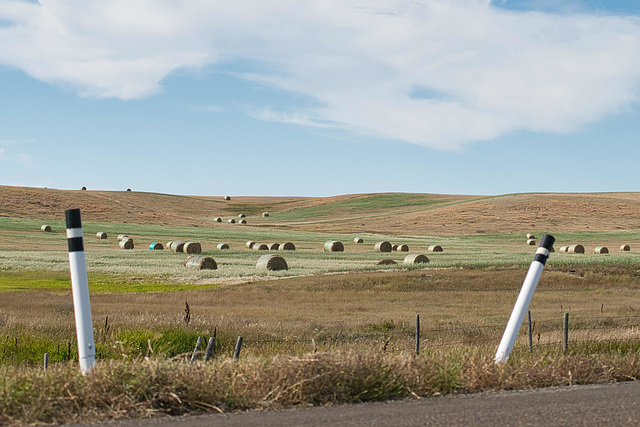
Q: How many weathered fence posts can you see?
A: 7